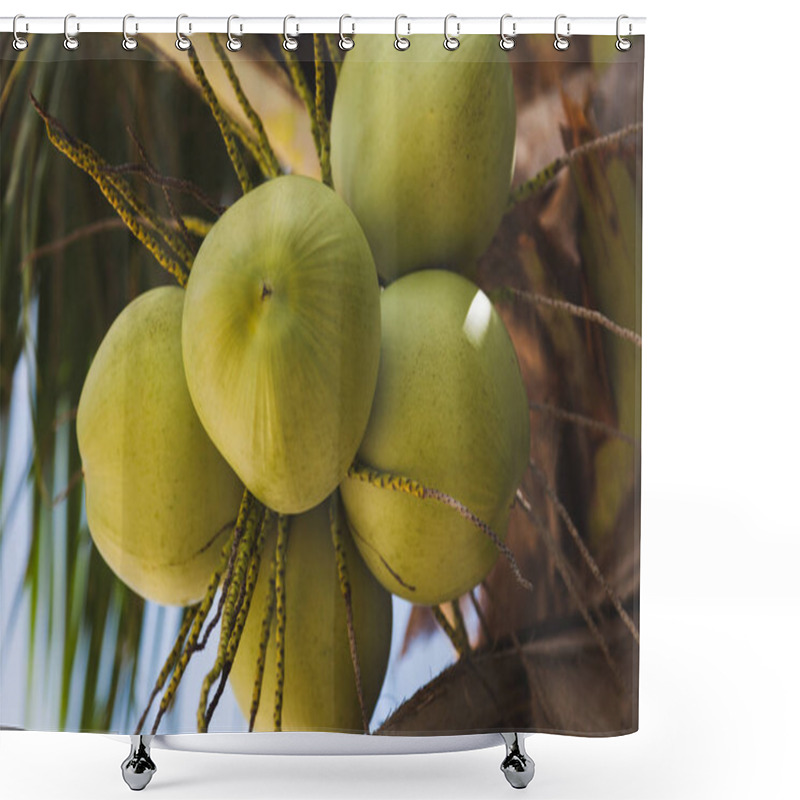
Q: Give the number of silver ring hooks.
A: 12